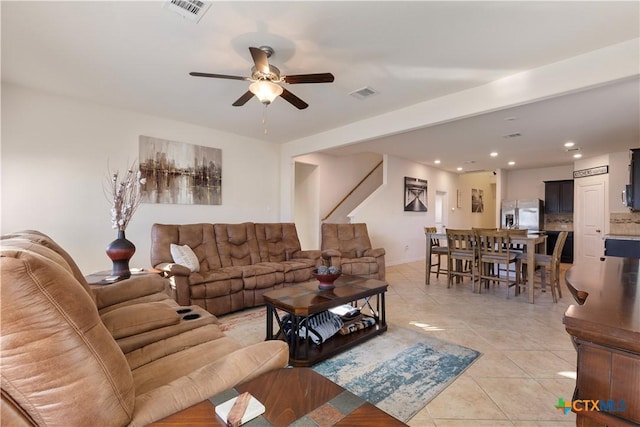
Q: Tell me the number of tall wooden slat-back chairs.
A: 6